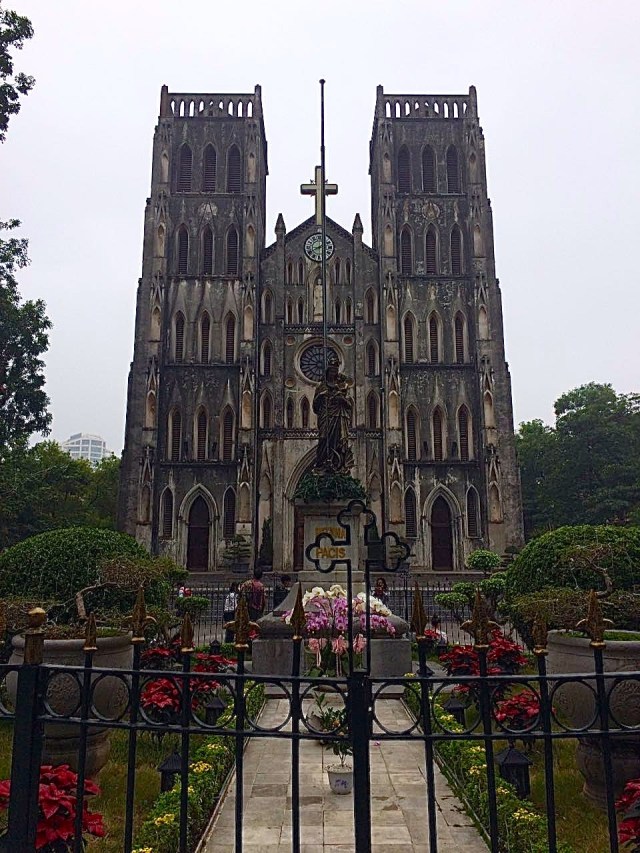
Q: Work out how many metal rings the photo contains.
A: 12